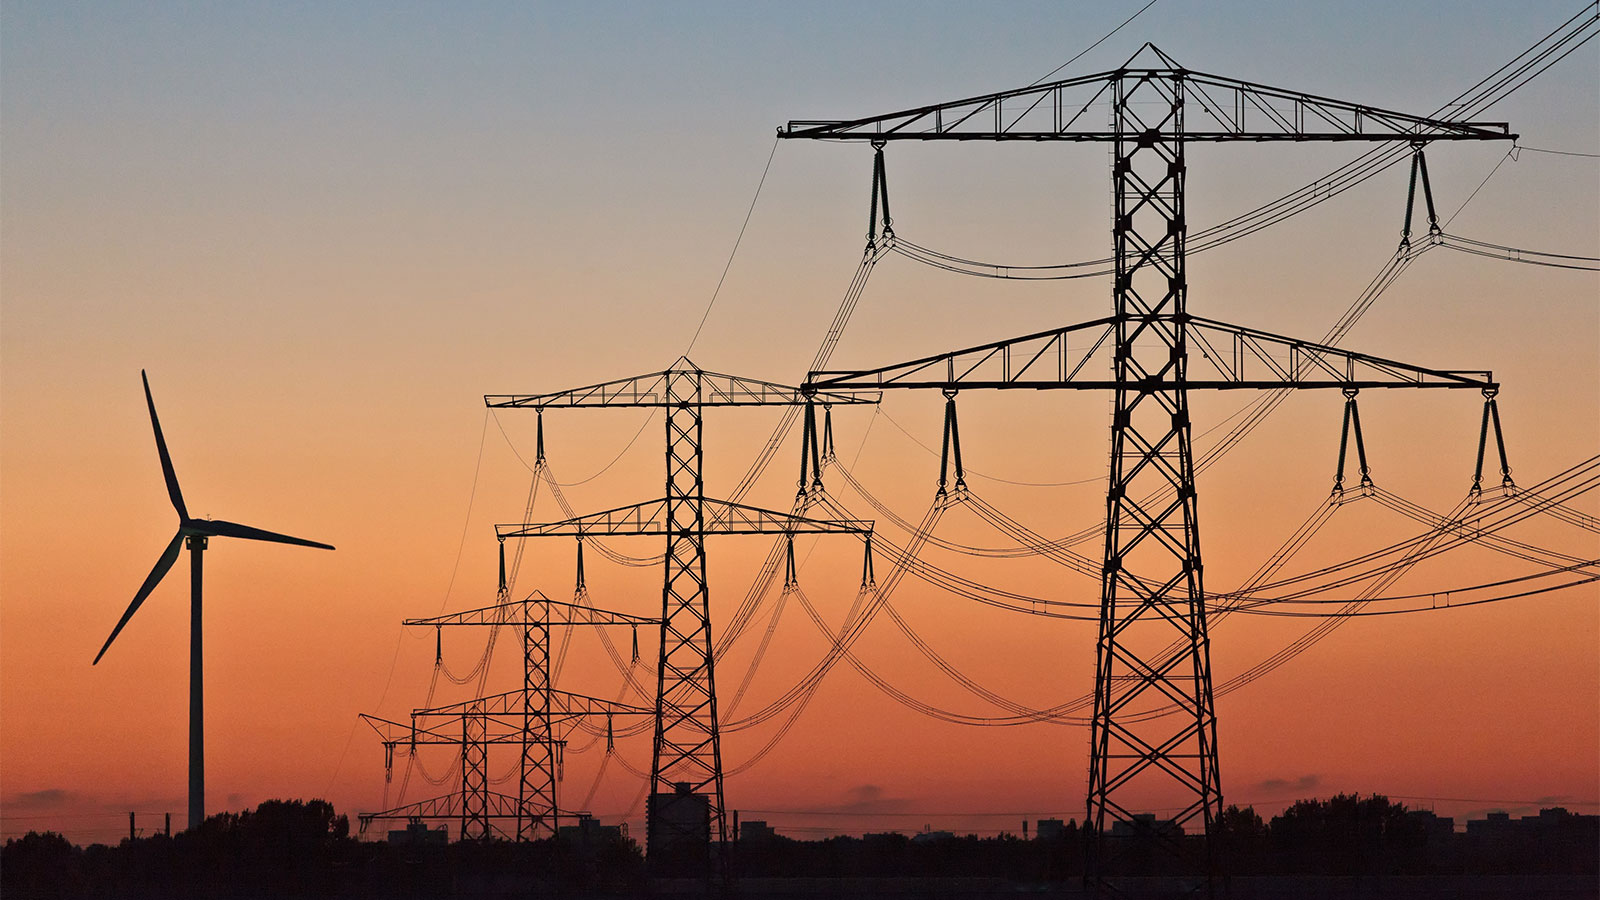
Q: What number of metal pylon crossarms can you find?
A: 8